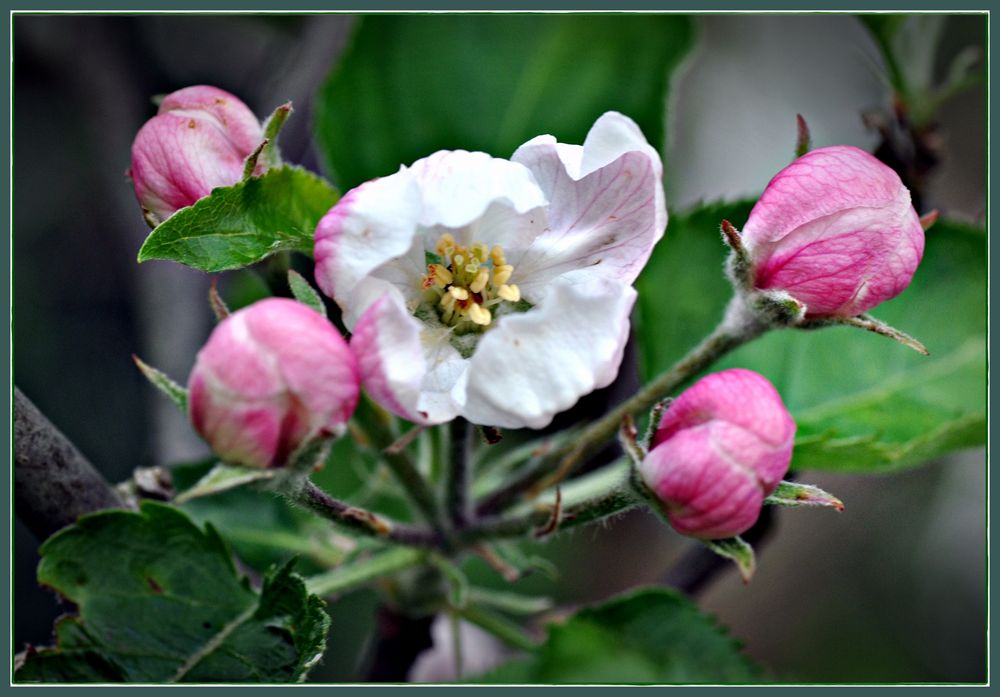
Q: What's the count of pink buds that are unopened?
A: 4